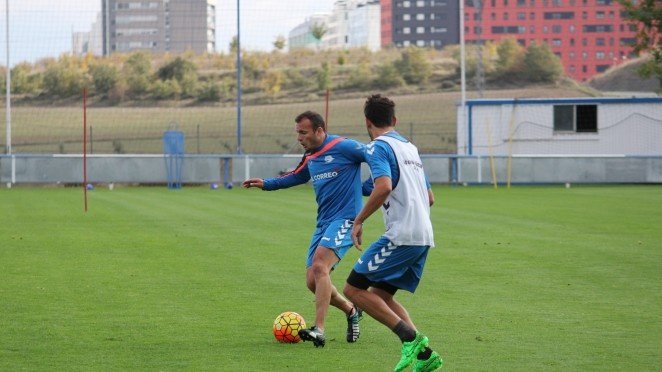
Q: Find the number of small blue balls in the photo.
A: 3